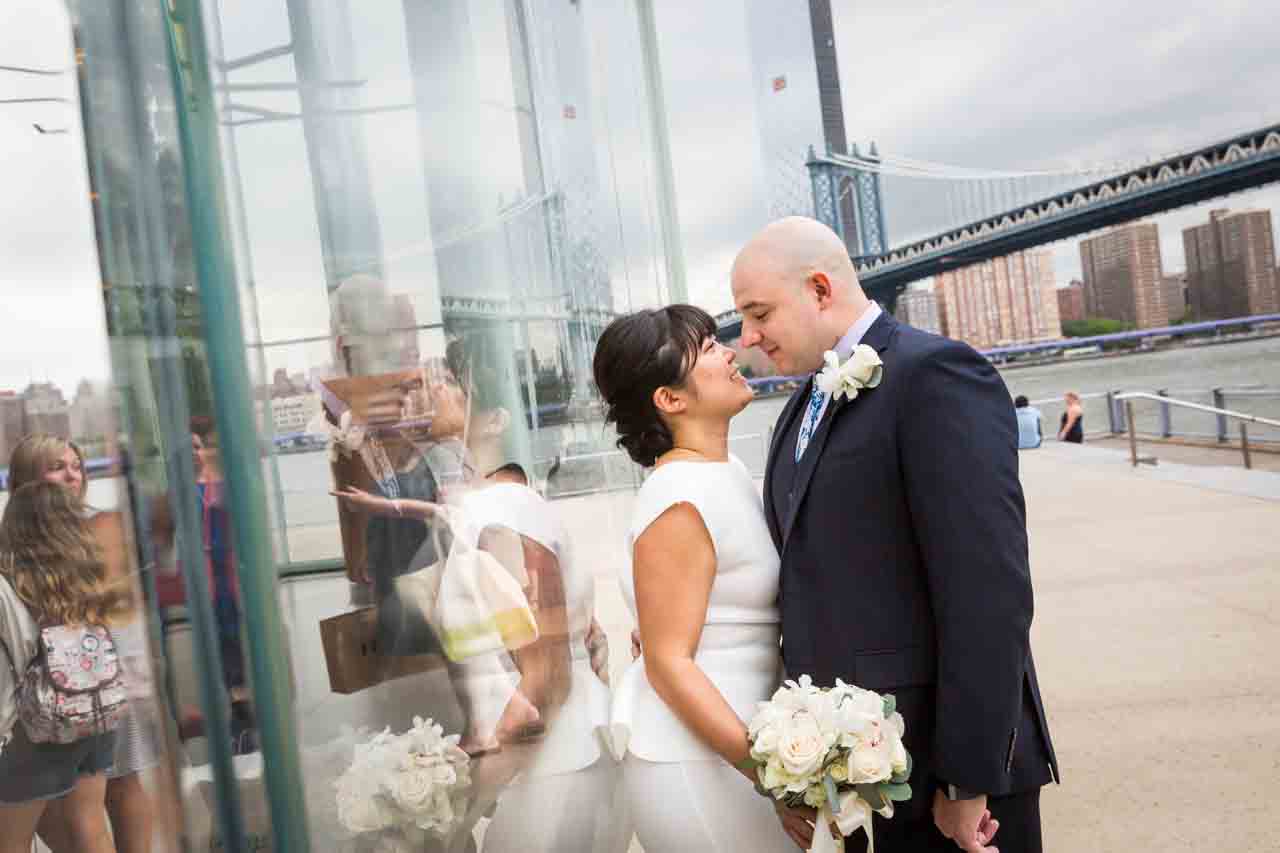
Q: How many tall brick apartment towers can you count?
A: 3